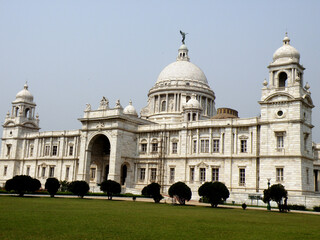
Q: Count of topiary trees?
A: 8